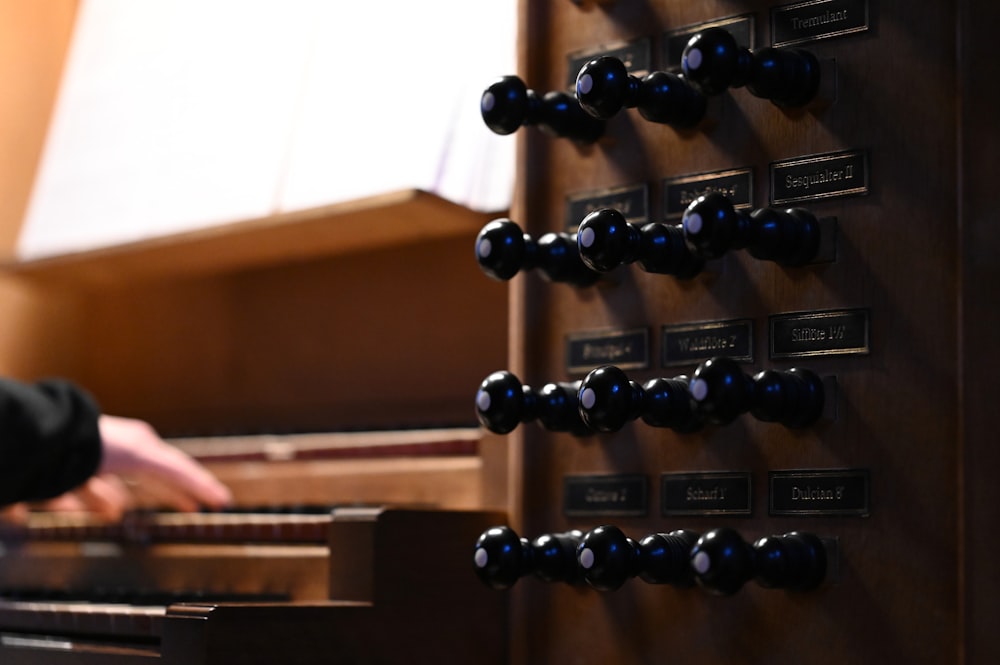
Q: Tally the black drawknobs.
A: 12